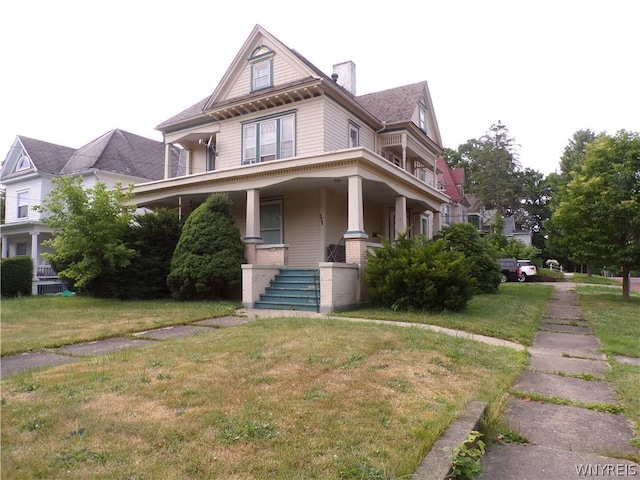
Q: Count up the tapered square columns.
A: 4